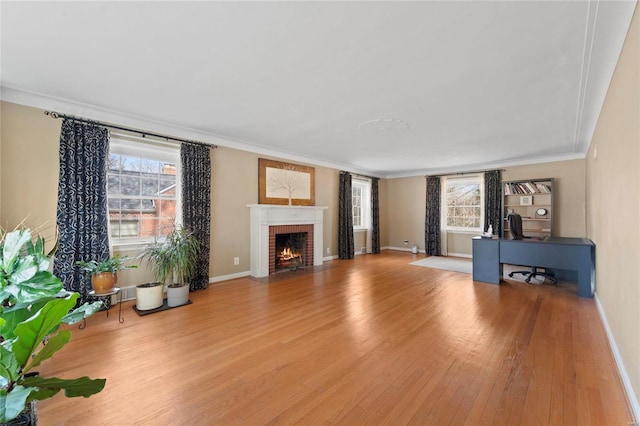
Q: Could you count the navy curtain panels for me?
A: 6